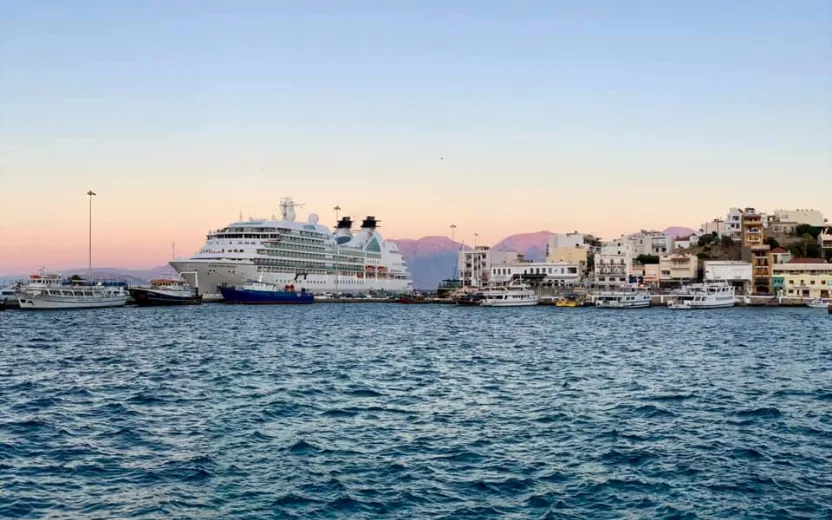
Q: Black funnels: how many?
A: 2